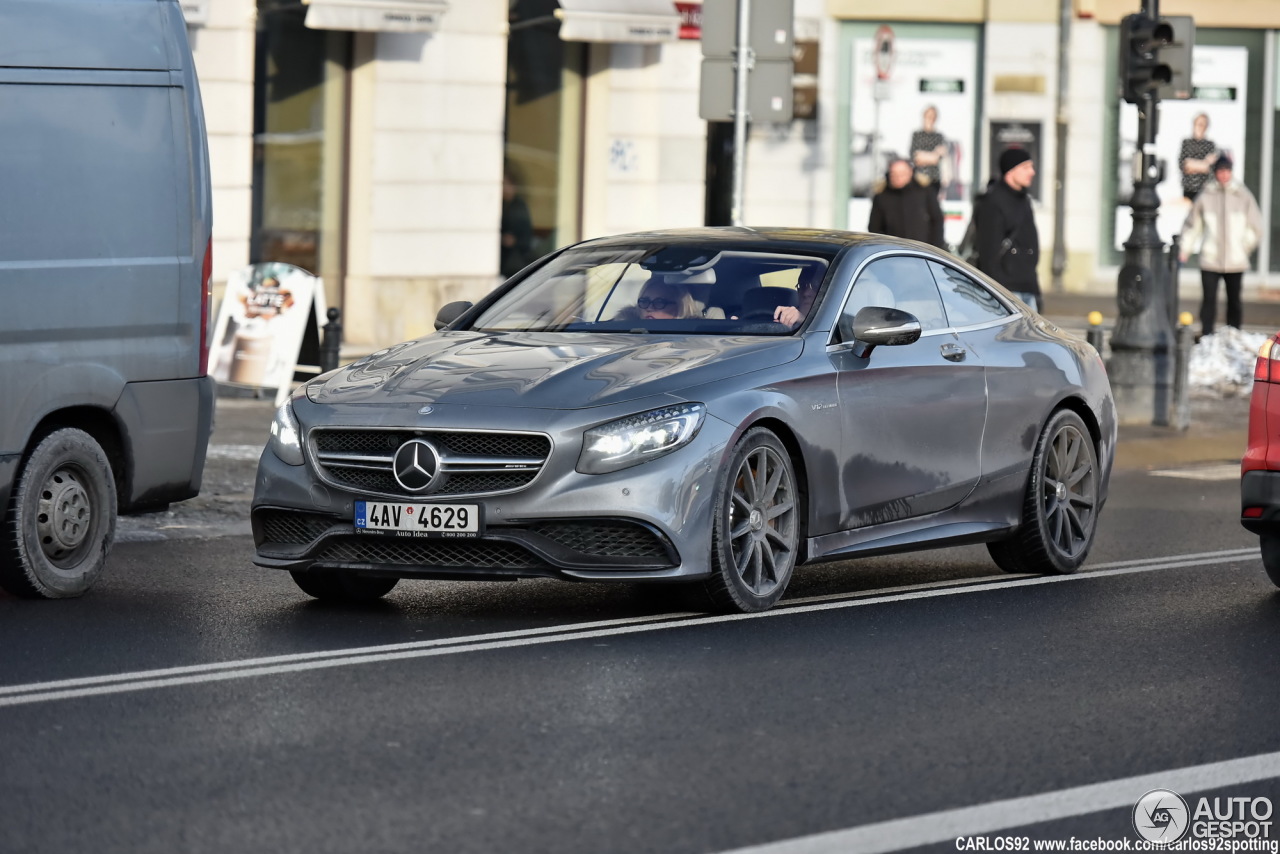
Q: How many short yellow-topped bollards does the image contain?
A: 2